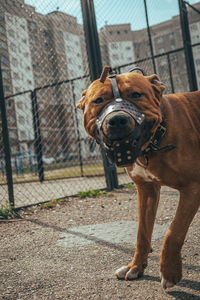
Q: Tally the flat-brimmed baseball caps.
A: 0